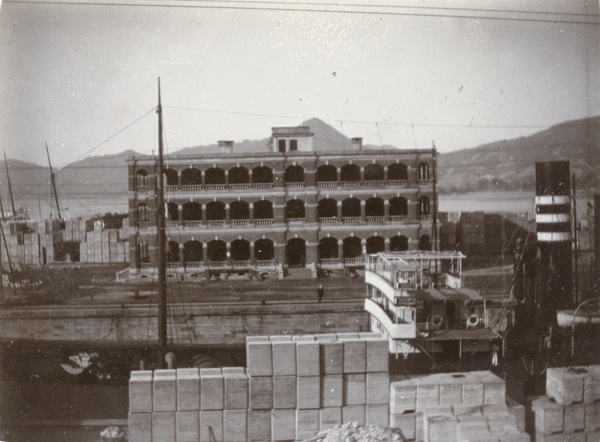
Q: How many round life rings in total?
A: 2